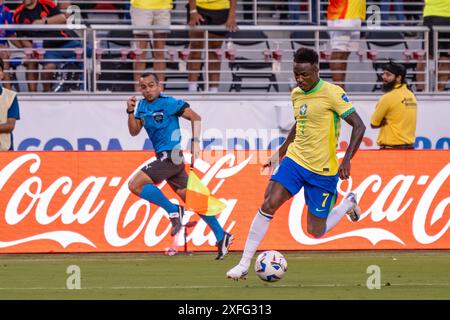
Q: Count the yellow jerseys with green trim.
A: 1